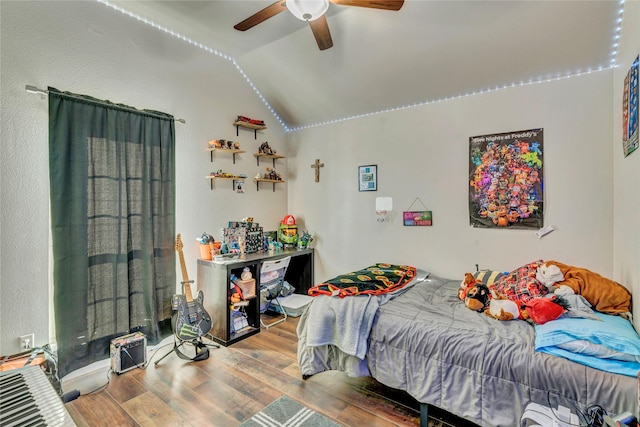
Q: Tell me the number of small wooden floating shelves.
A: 5